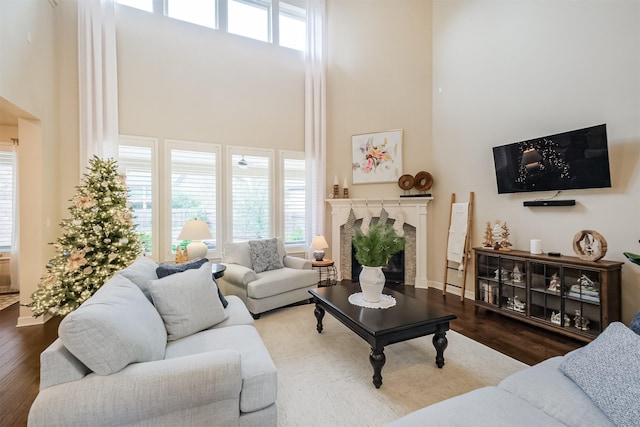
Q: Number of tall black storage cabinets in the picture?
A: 0